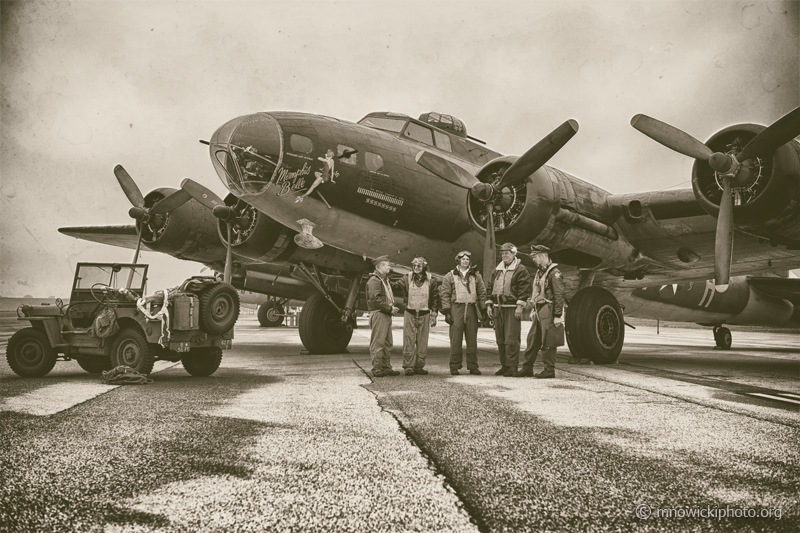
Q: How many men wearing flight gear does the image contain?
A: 5